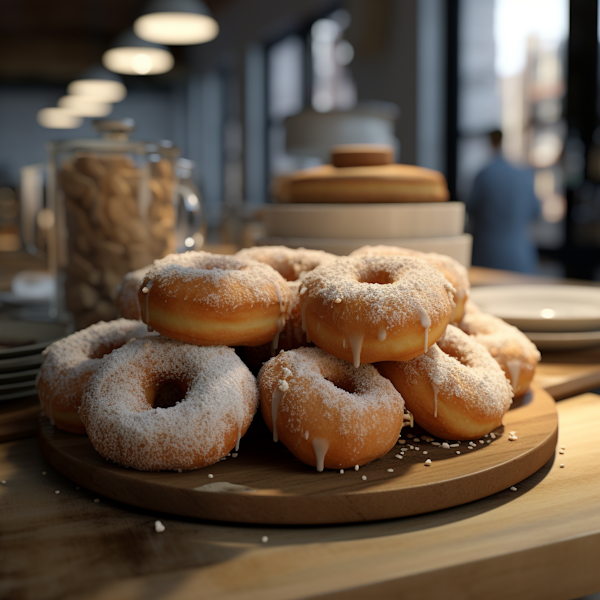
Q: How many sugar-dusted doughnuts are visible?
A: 10